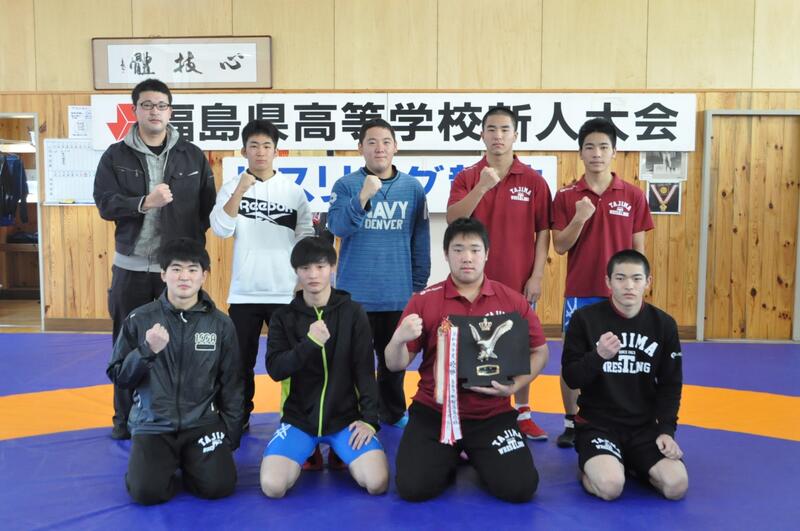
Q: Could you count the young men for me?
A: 9